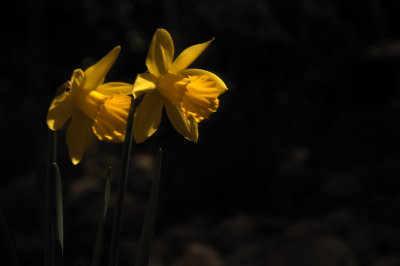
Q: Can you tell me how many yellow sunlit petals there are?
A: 11